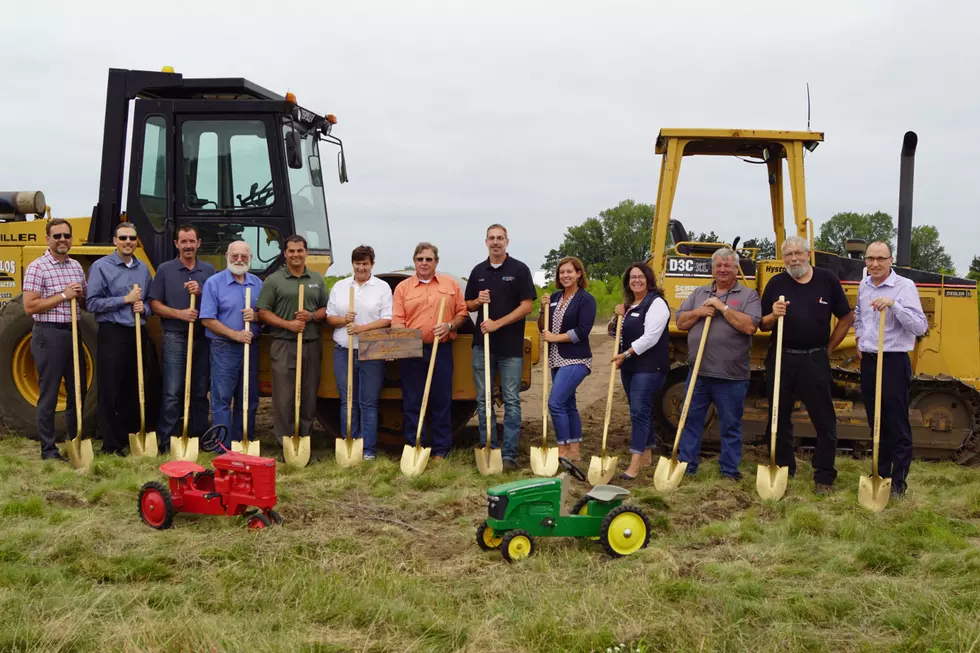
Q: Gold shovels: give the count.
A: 13